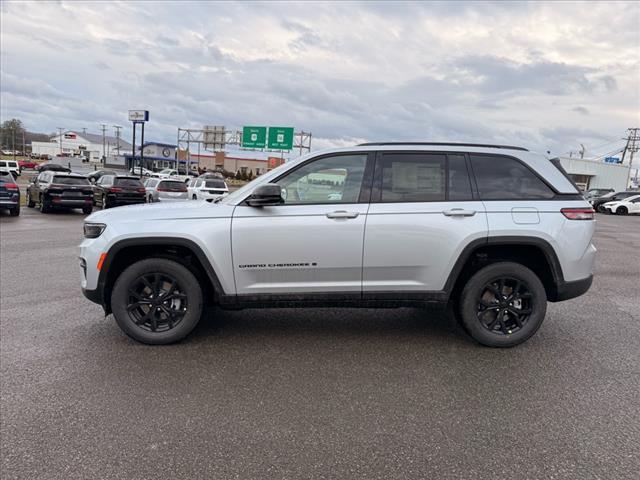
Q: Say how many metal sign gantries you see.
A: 1